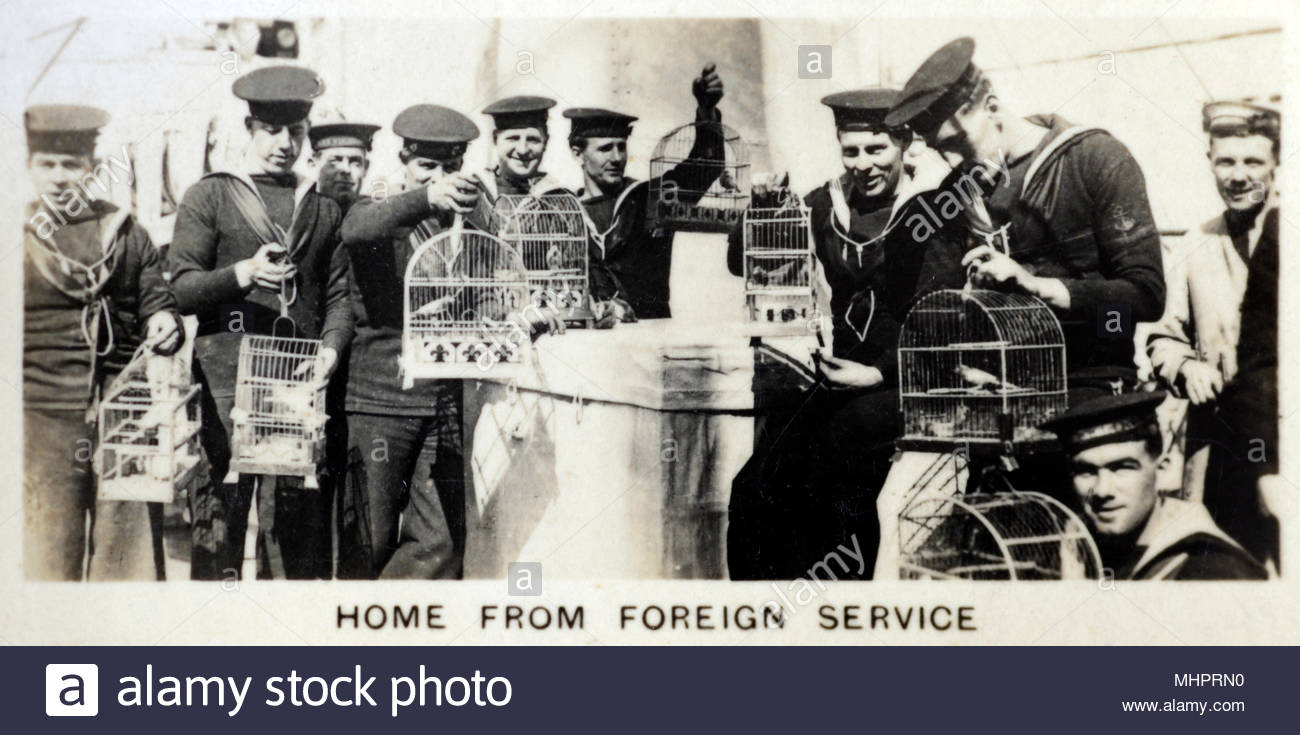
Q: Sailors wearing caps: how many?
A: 10